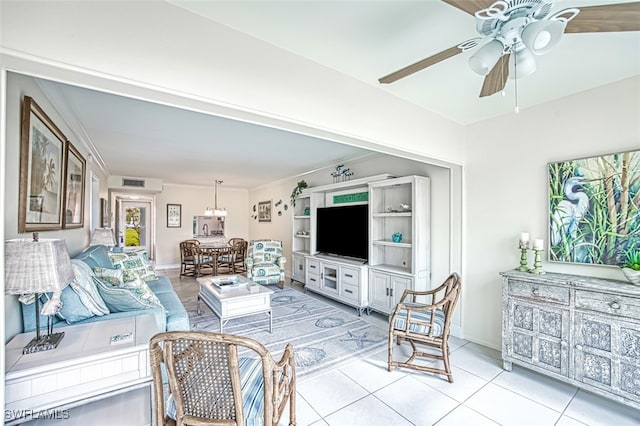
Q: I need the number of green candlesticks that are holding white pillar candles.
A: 2